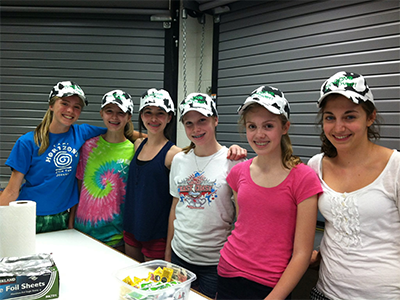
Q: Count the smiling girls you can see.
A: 6